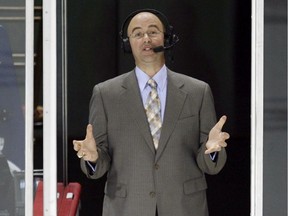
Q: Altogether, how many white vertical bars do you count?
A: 3